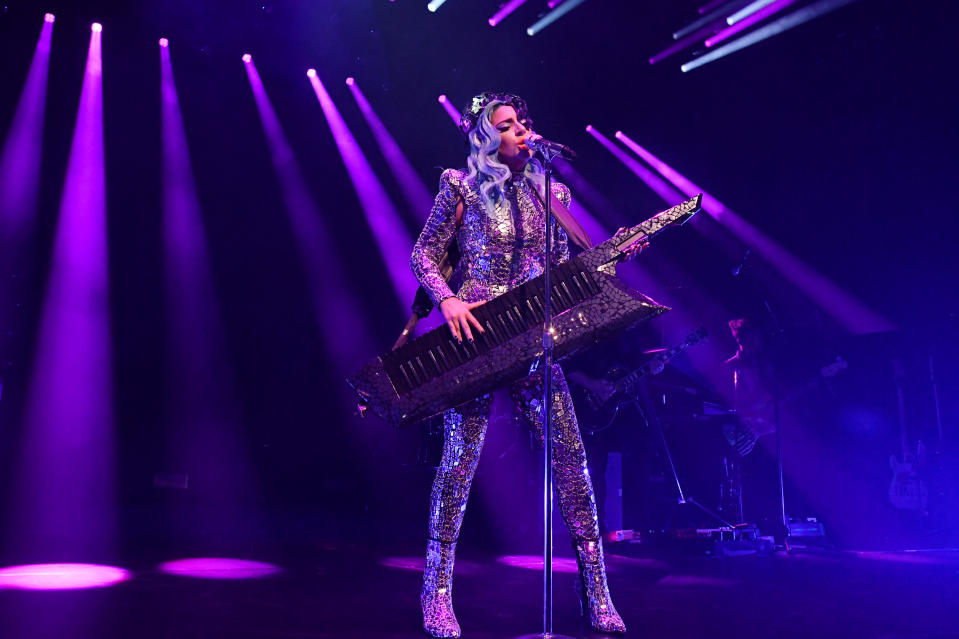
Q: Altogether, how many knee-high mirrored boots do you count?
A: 2